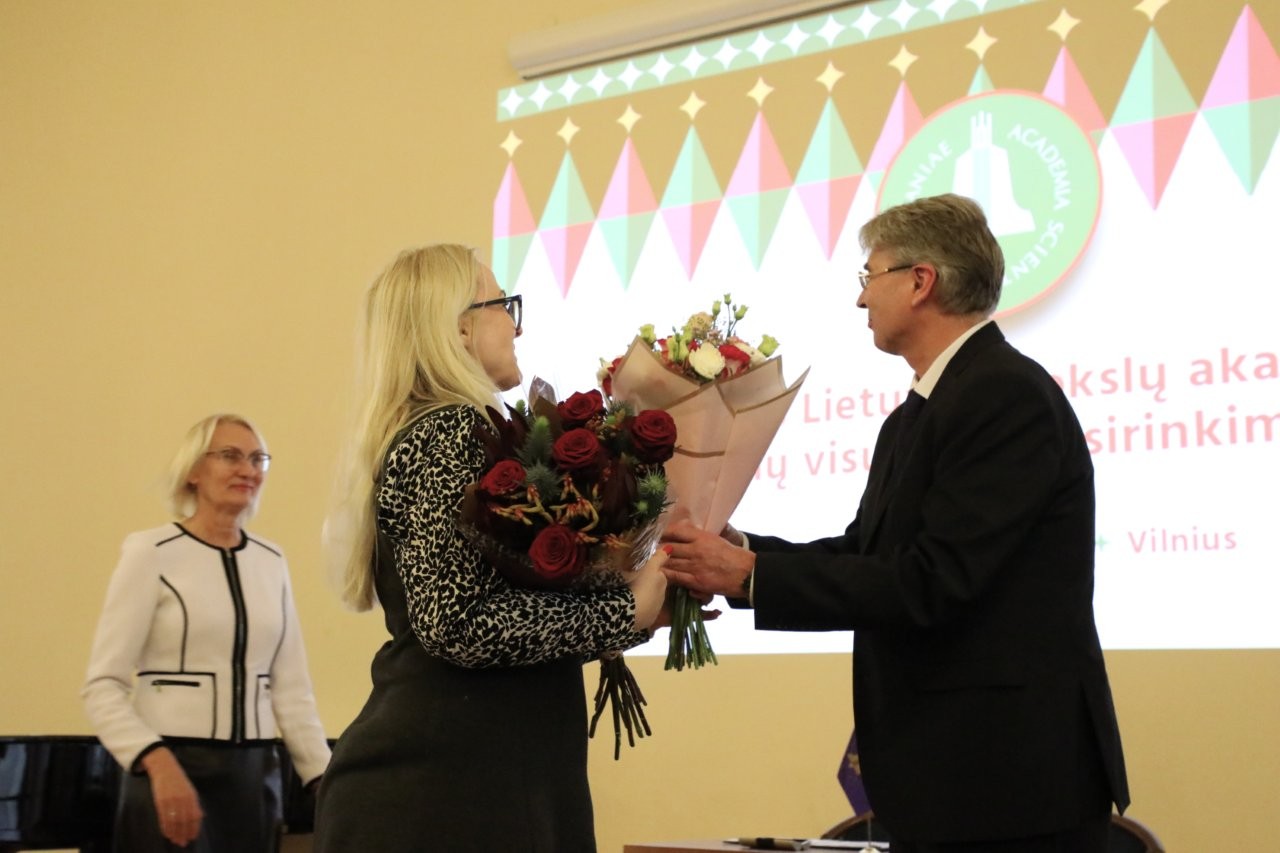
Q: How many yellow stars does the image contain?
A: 10